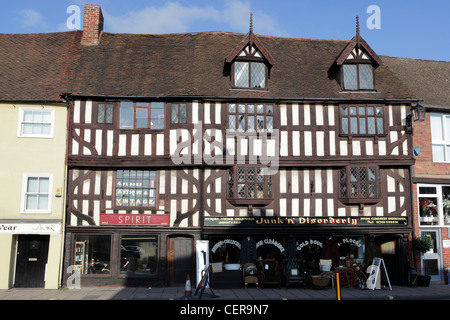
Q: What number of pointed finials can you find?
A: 2